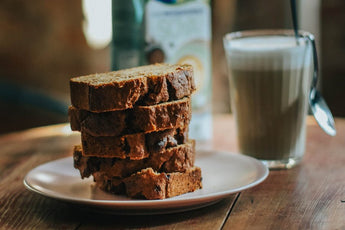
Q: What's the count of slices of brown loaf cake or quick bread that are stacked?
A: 5